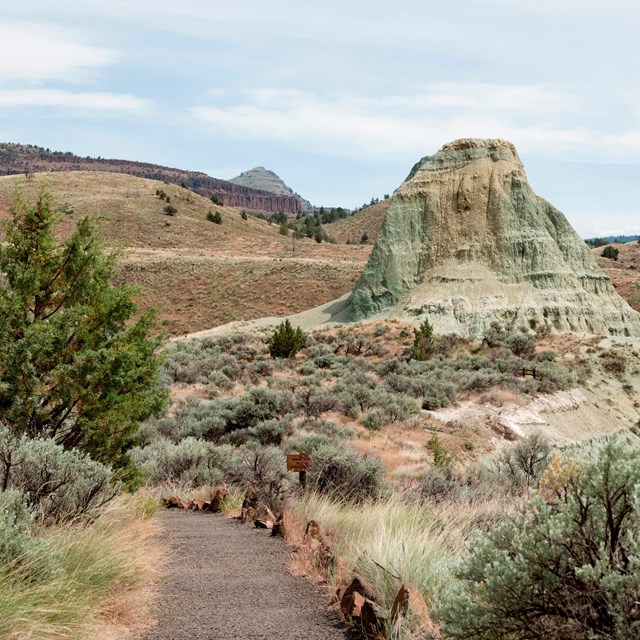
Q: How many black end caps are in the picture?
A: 0